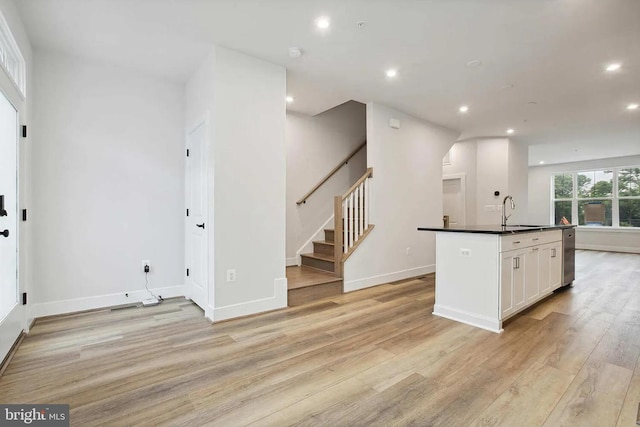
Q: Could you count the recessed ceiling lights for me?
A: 8